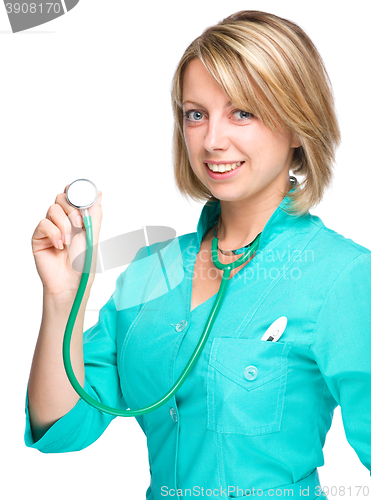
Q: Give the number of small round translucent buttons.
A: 3